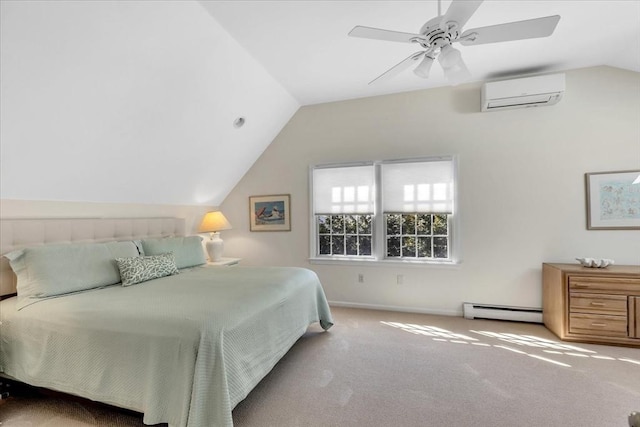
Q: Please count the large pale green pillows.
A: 2